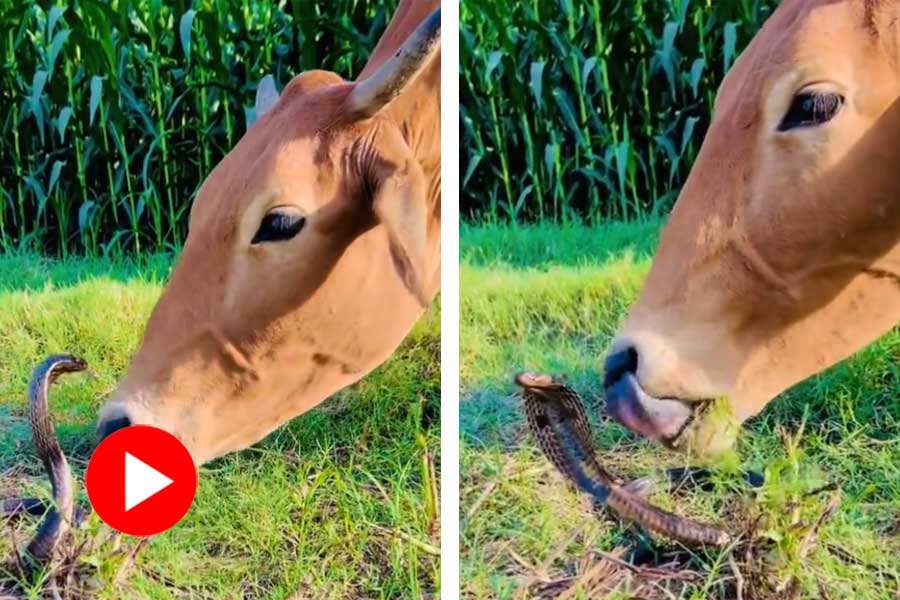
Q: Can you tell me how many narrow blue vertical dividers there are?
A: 0